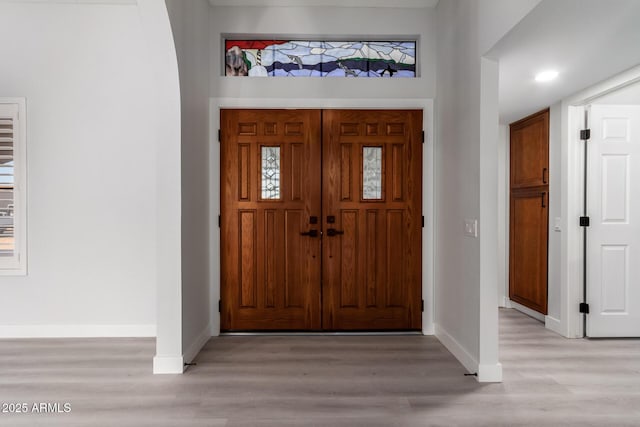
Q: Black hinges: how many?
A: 9